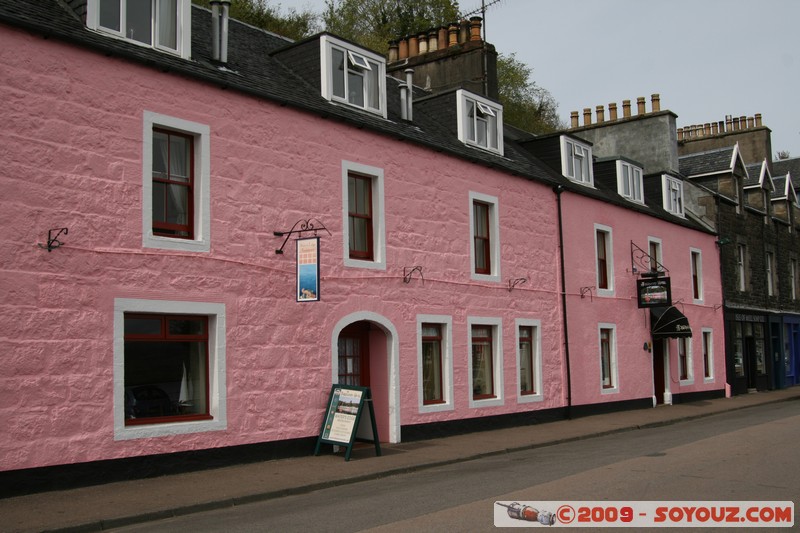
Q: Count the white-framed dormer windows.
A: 6